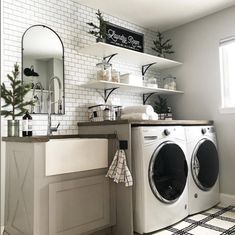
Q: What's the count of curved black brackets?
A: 4